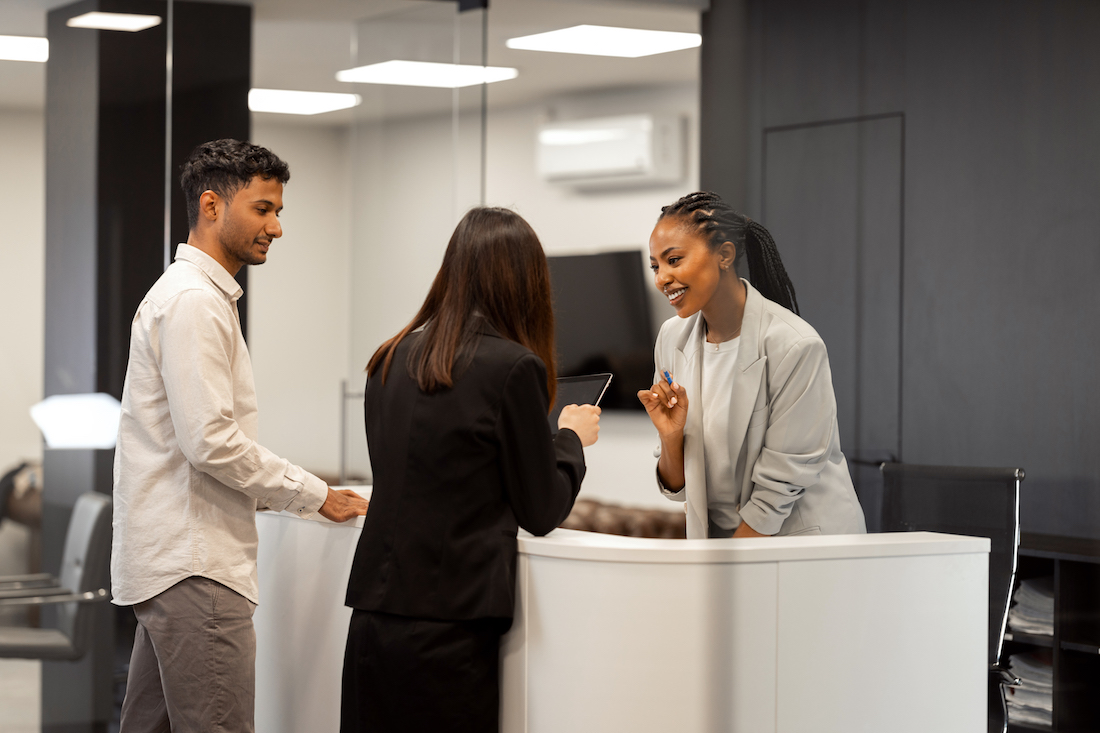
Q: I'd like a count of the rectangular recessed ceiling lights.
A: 5